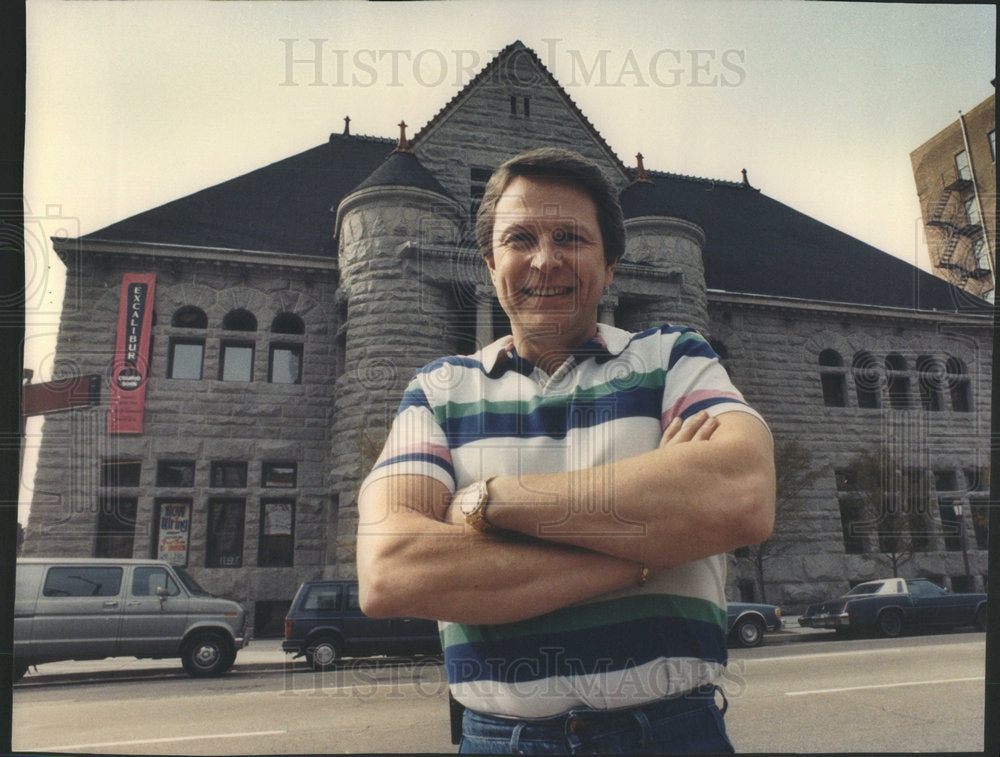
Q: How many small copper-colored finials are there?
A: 2